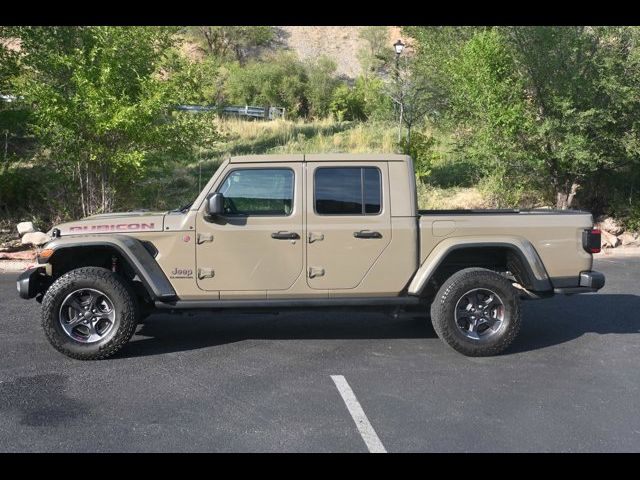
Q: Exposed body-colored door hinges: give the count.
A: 4